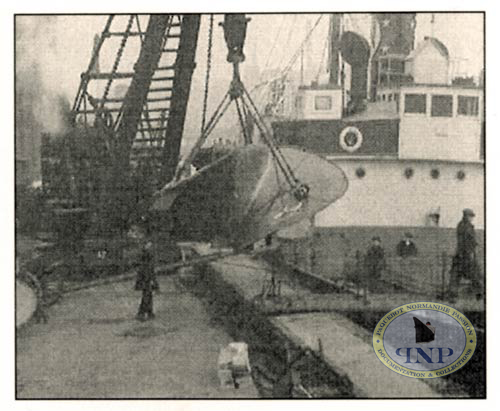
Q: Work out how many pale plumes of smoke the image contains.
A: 1